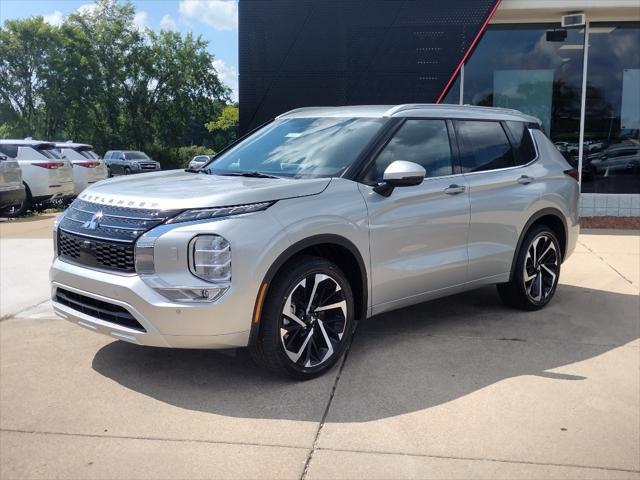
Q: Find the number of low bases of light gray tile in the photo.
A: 1